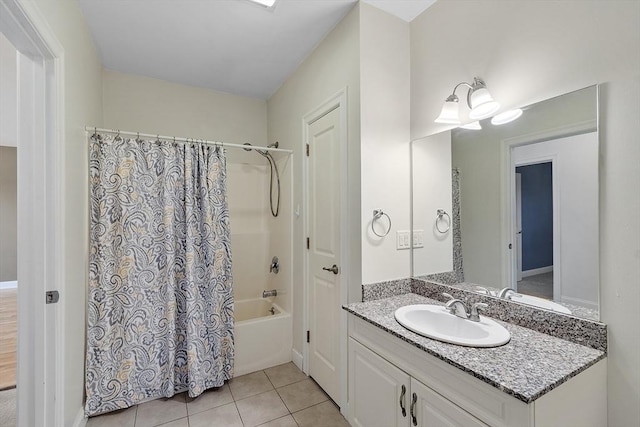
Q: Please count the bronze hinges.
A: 3